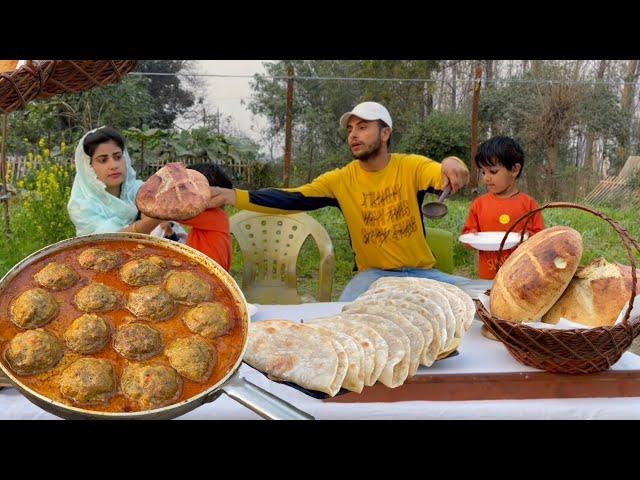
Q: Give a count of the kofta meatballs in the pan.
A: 14